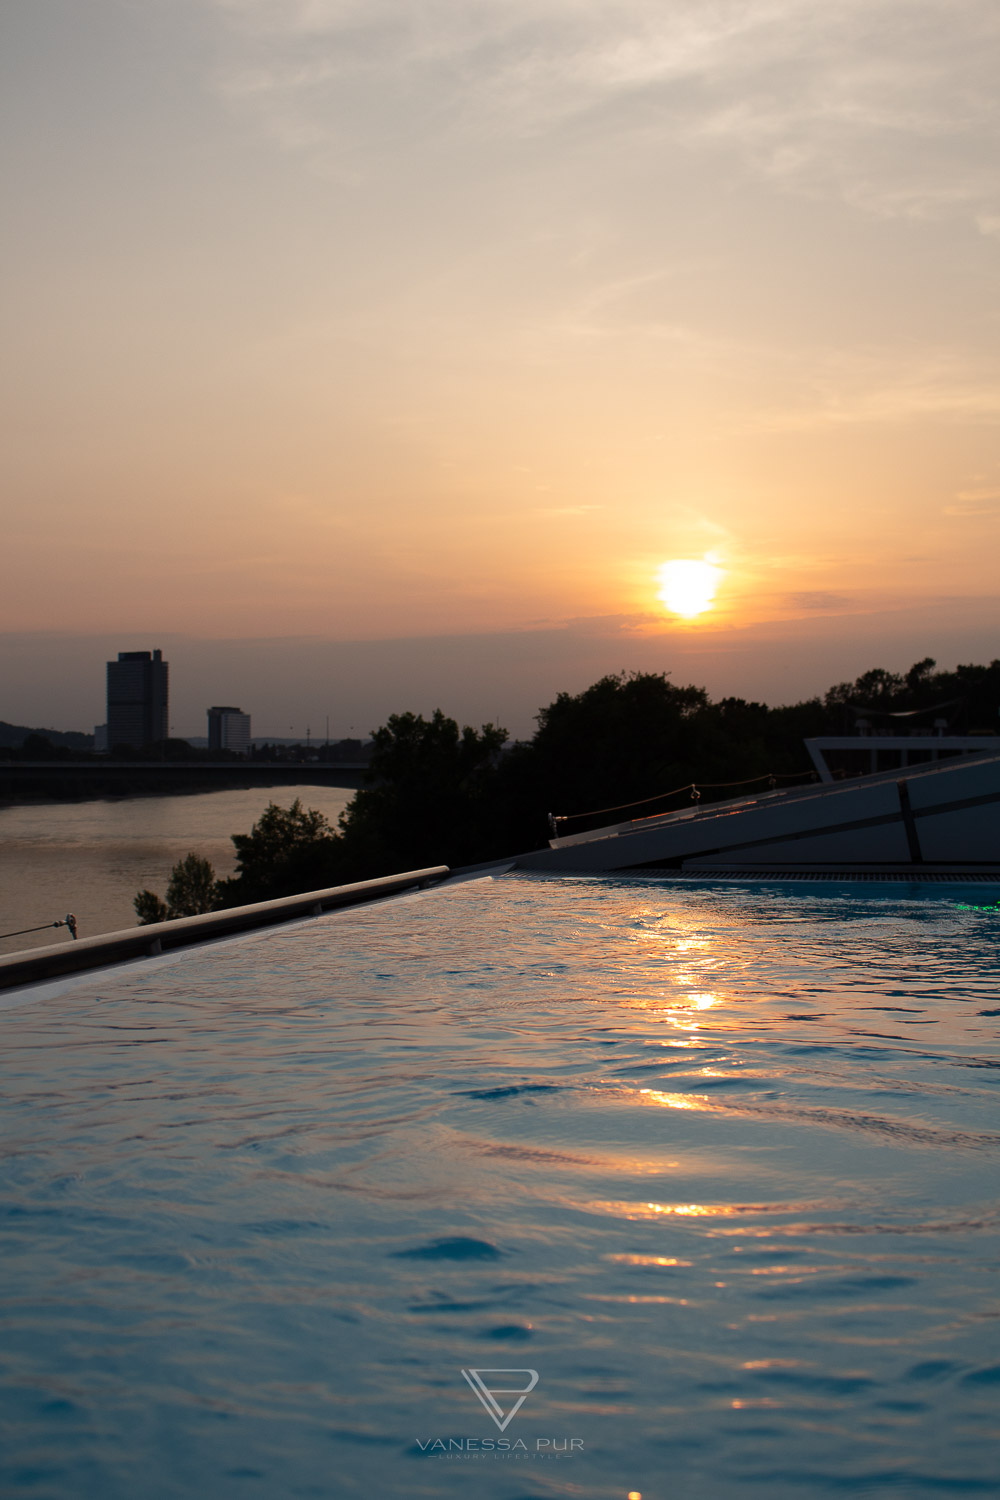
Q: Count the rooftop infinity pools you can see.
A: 1